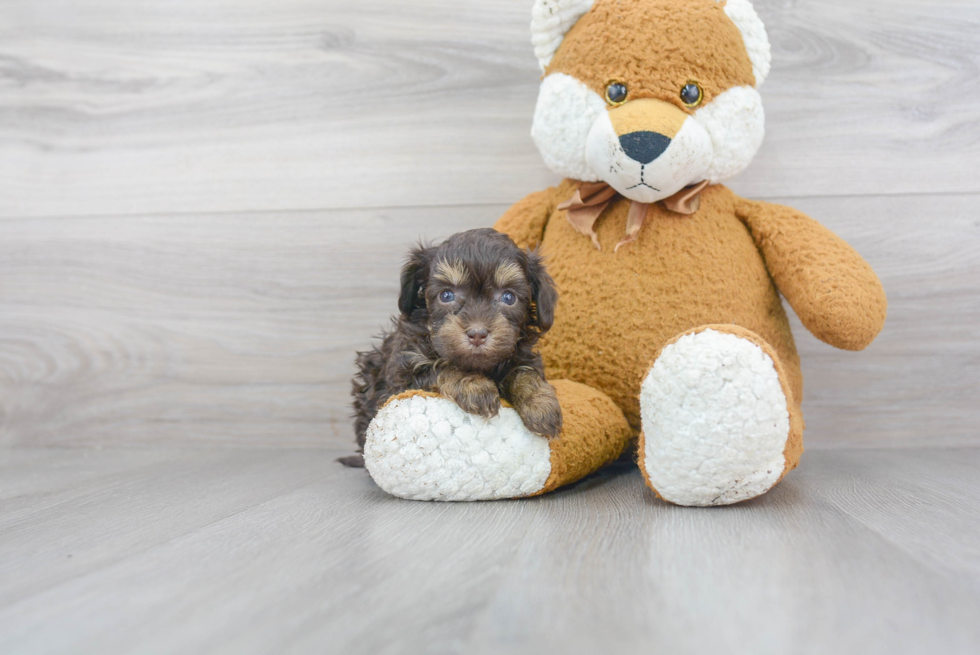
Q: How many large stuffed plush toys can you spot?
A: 1